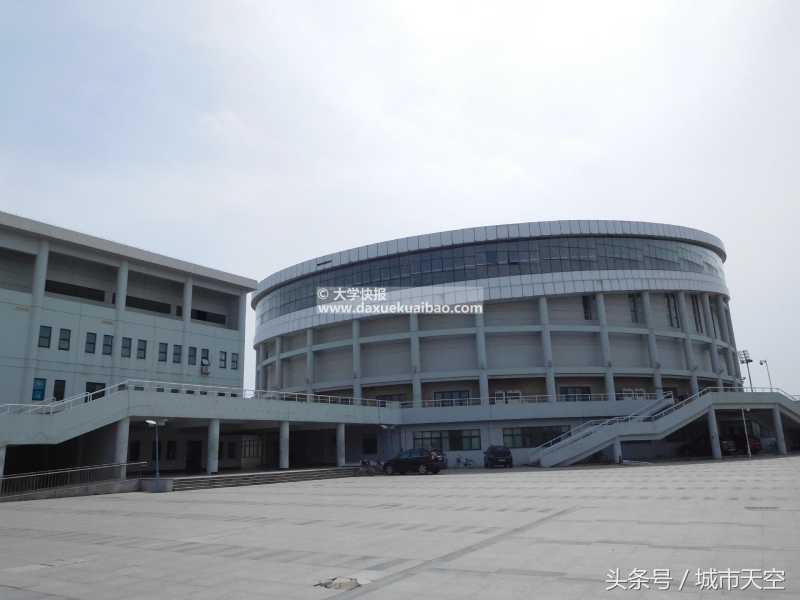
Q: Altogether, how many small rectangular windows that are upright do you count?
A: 12